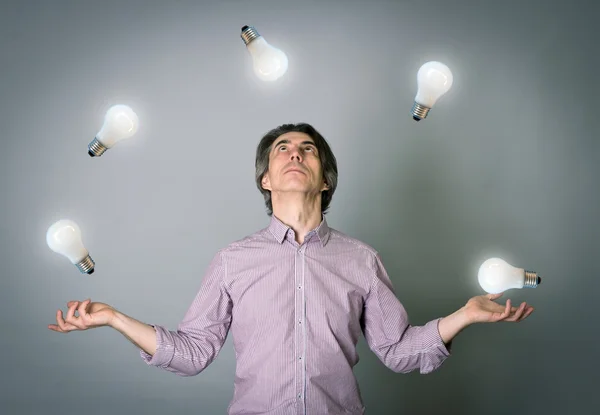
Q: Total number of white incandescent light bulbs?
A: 5